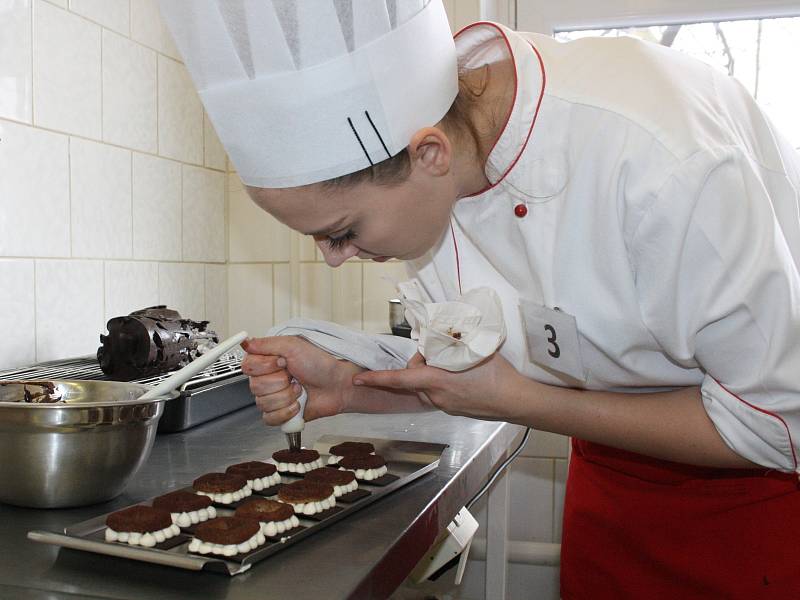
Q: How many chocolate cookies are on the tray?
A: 11